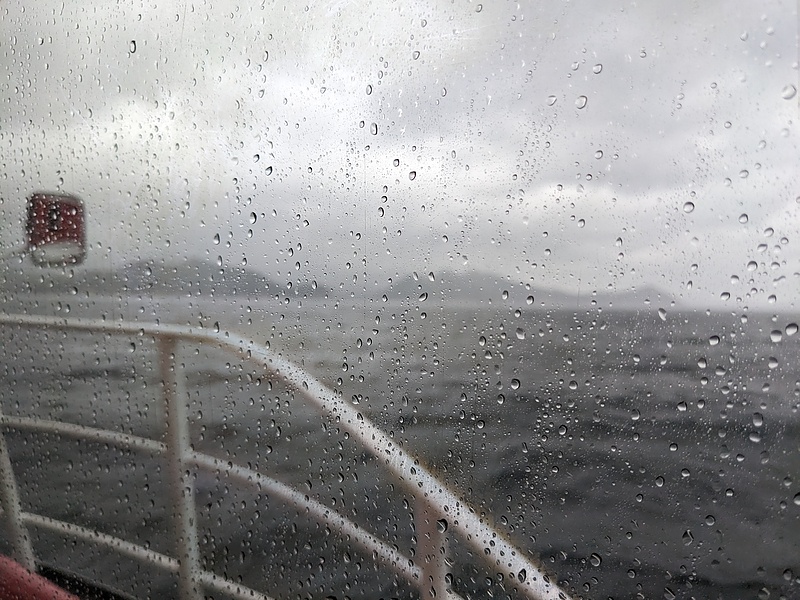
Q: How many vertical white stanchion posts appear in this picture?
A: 3